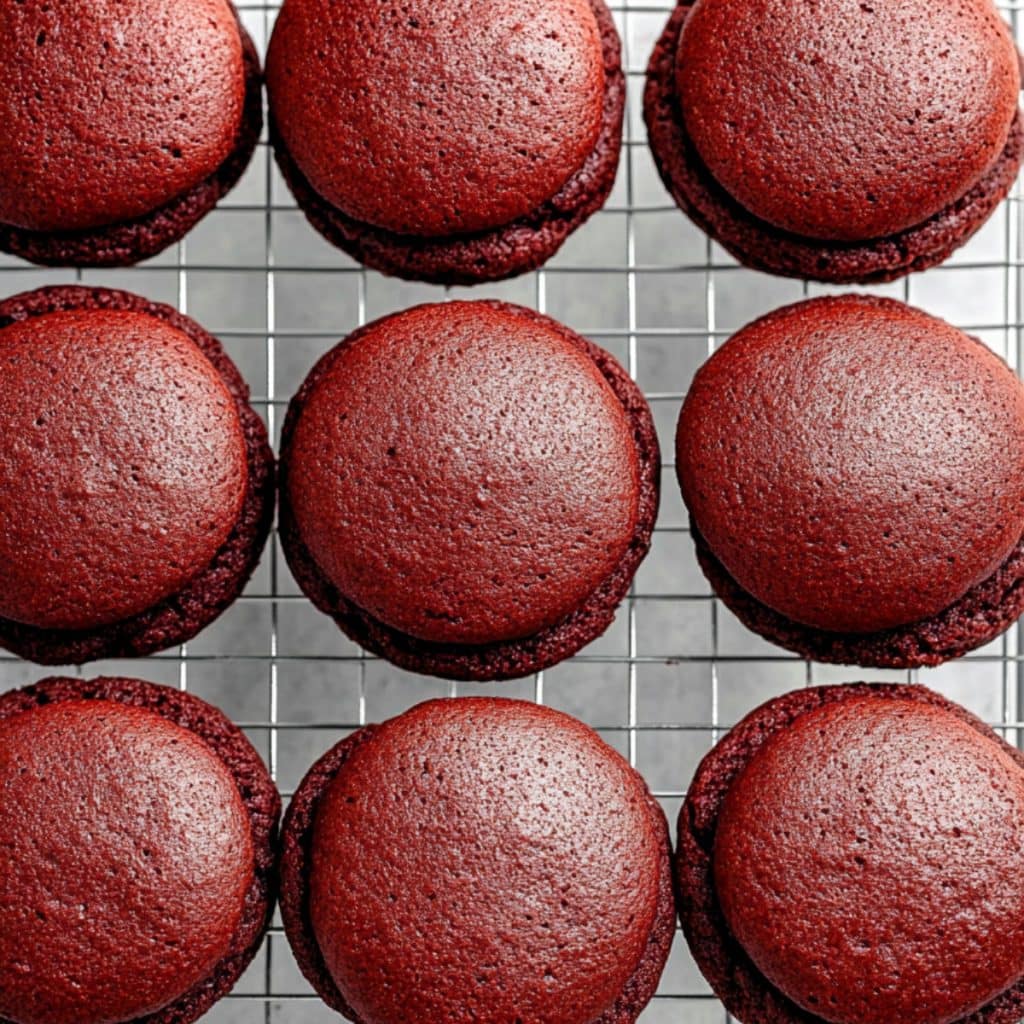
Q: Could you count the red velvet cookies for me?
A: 9